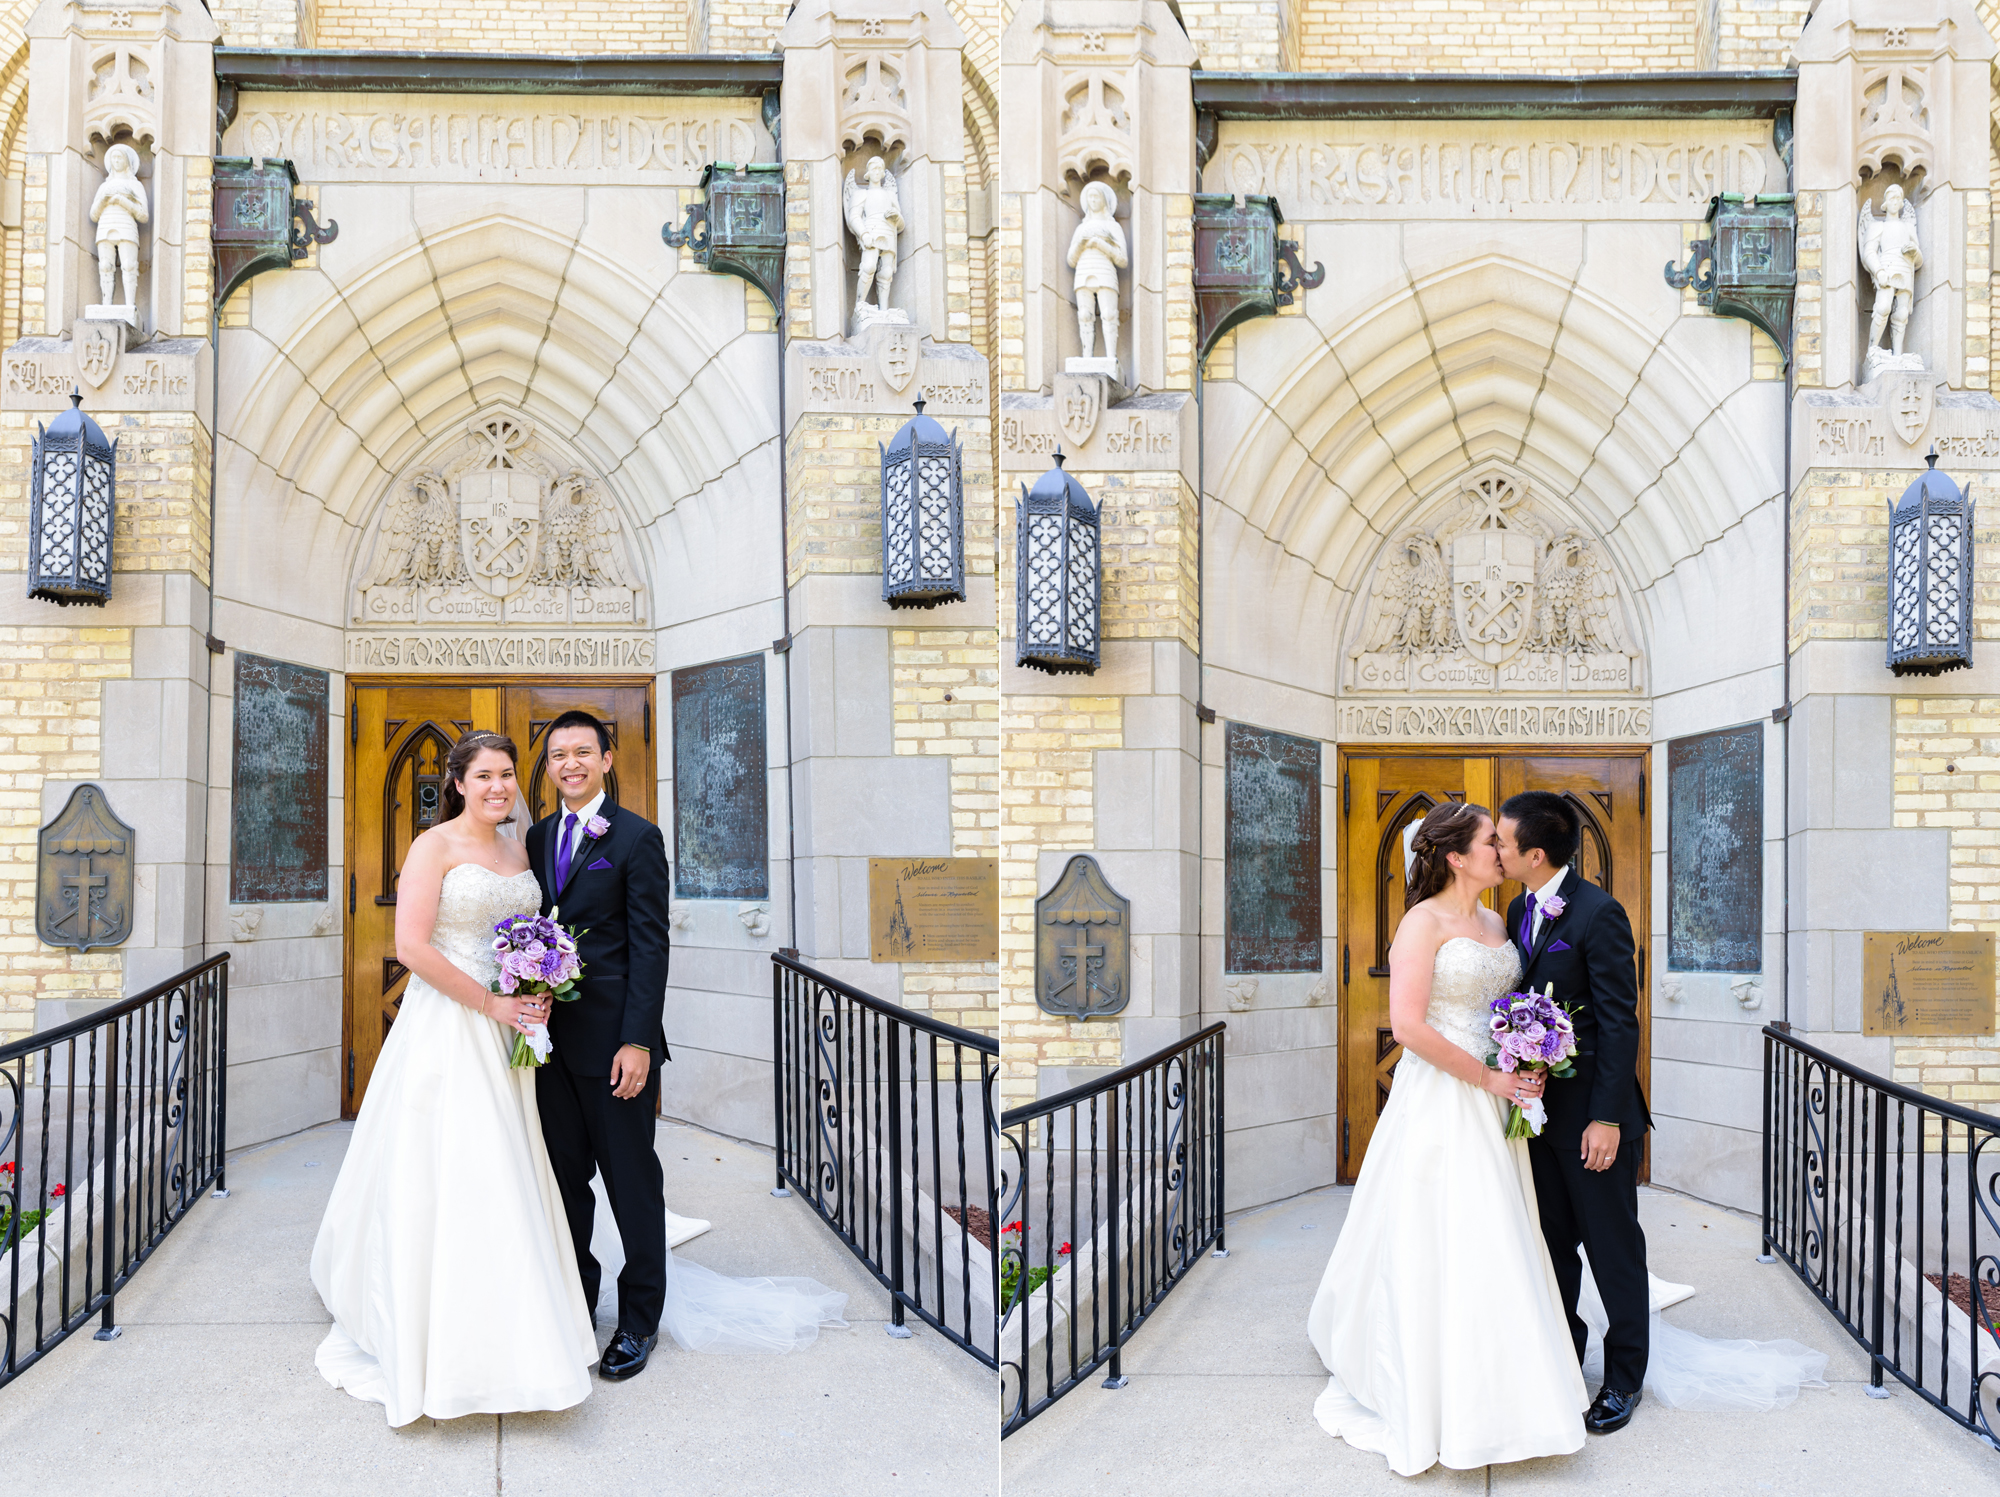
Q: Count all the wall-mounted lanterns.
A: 4